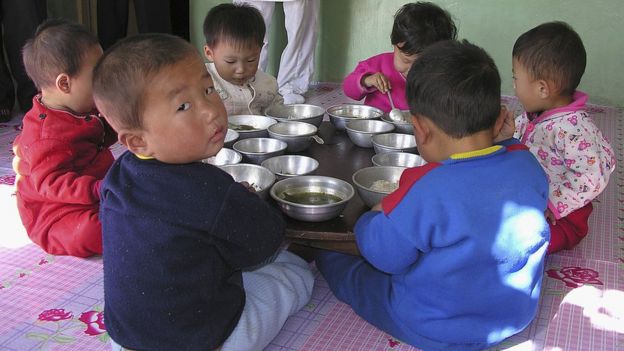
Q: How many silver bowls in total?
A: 15